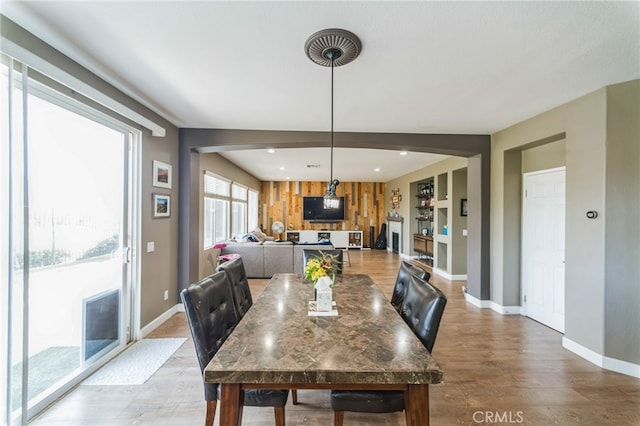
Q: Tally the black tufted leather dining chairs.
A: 5